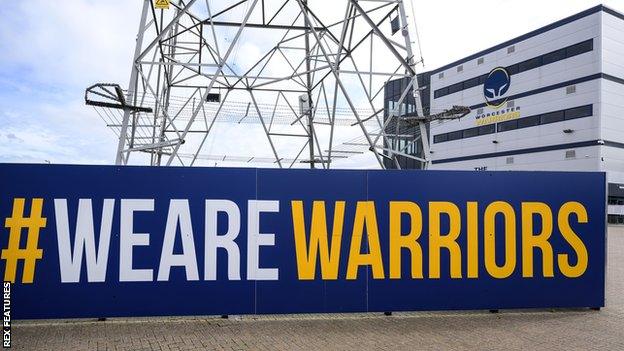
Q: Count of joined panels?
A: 3